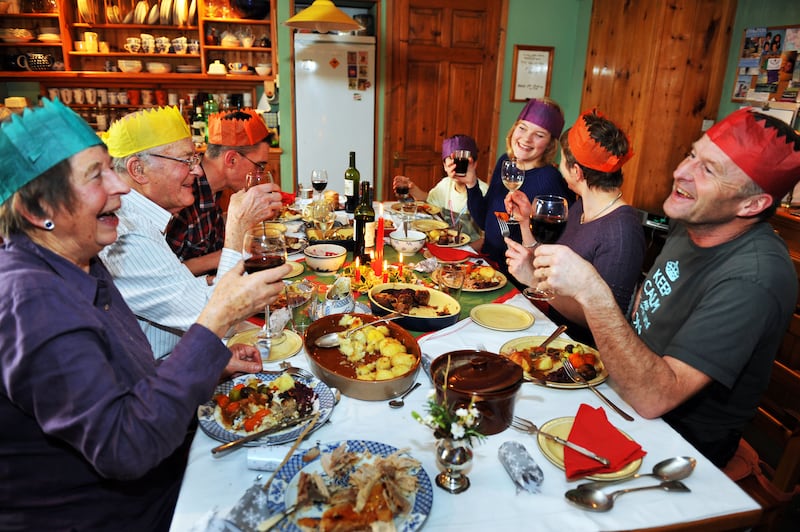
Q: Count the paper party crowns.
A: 7